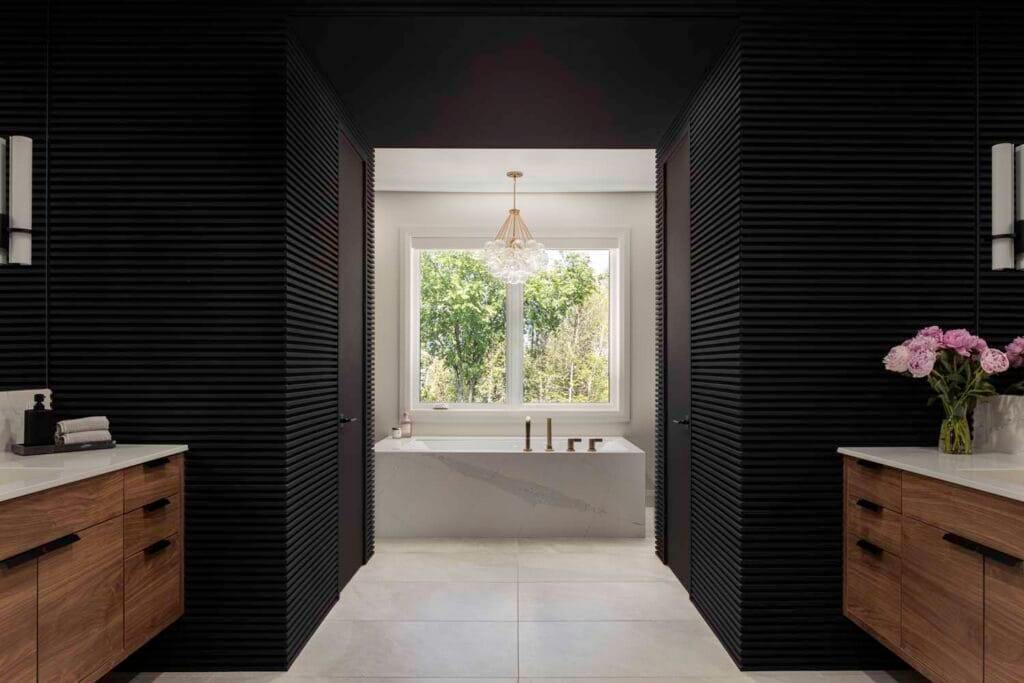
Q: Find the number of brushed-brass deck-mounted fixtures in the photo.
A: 4